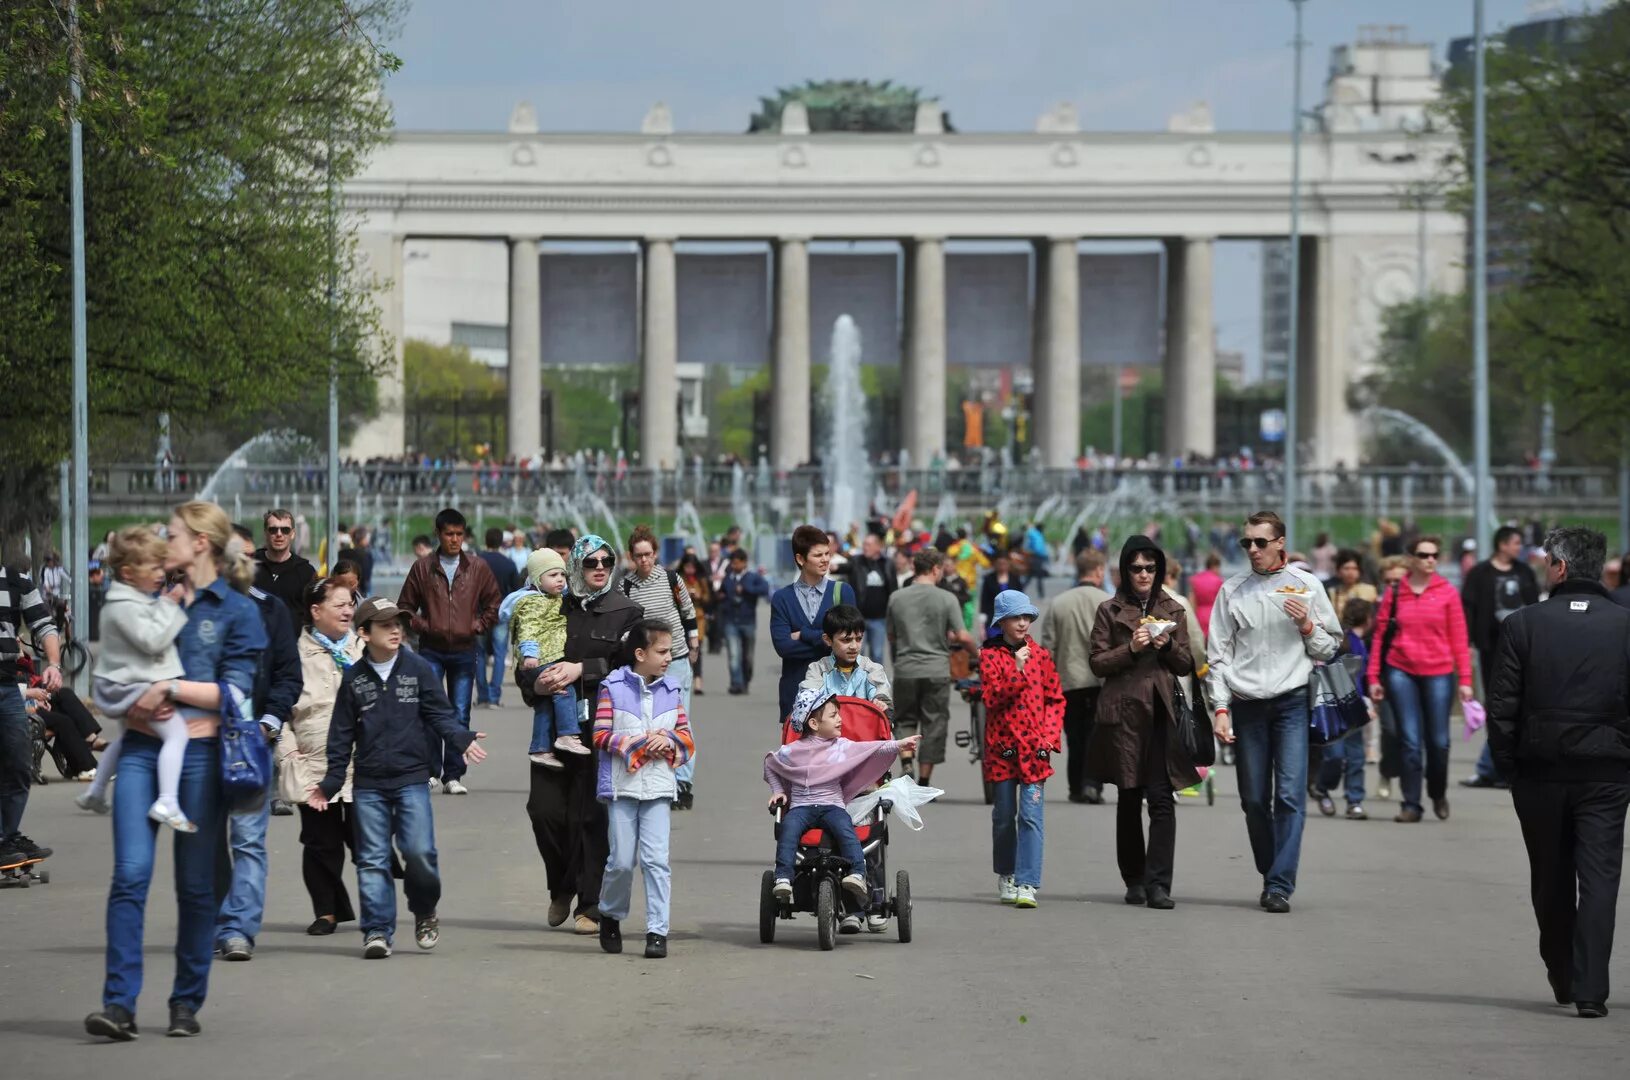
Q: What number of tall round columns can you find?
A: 6